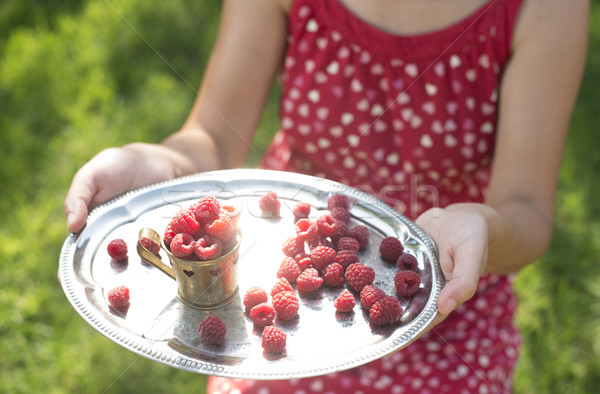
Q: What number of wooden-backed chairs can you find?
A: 0